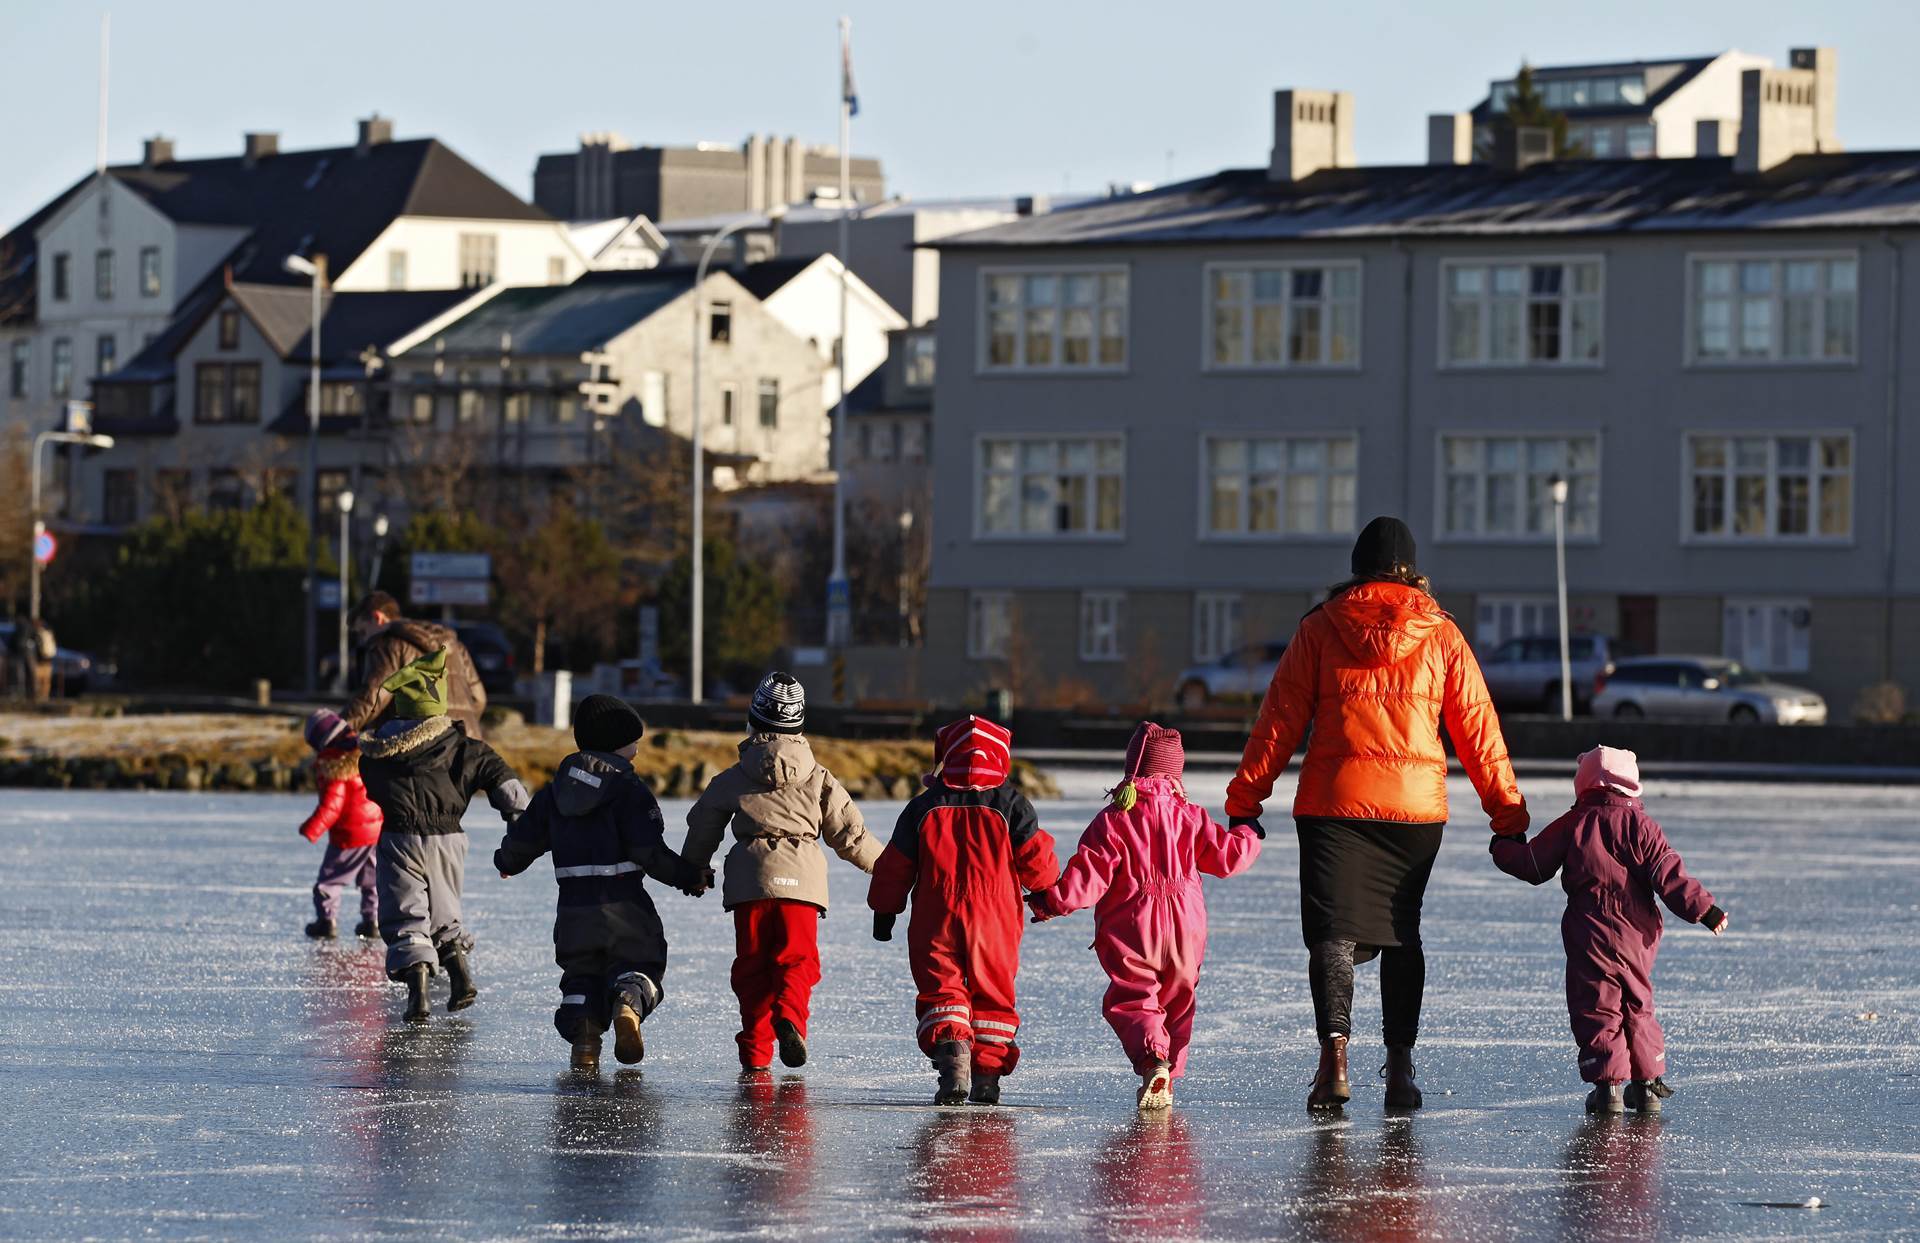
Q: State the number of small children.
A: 7